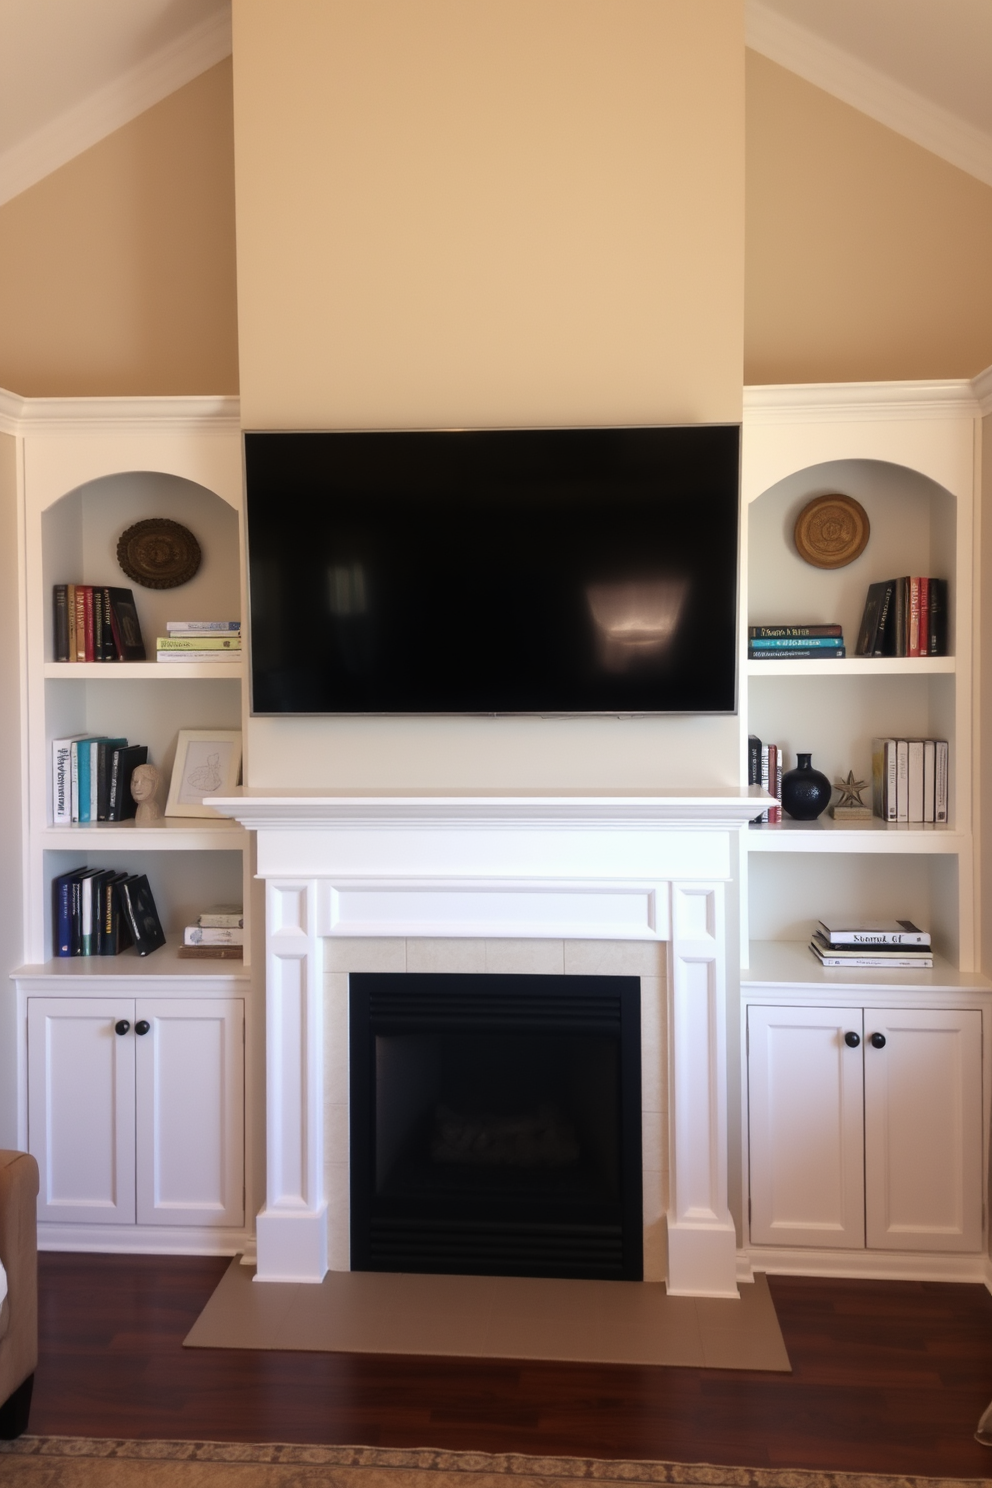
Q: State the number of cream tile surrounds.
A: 1